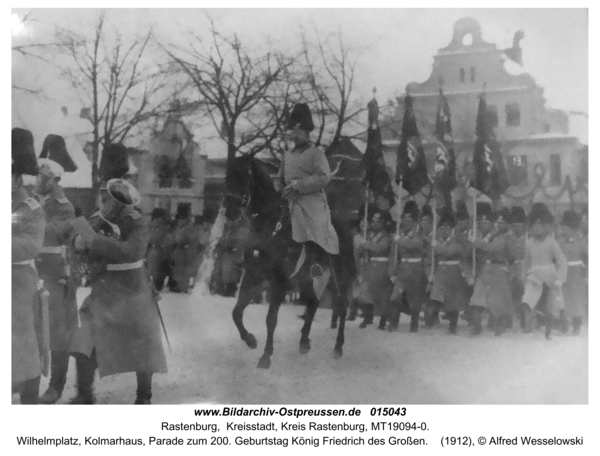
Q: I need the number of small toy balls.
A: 0